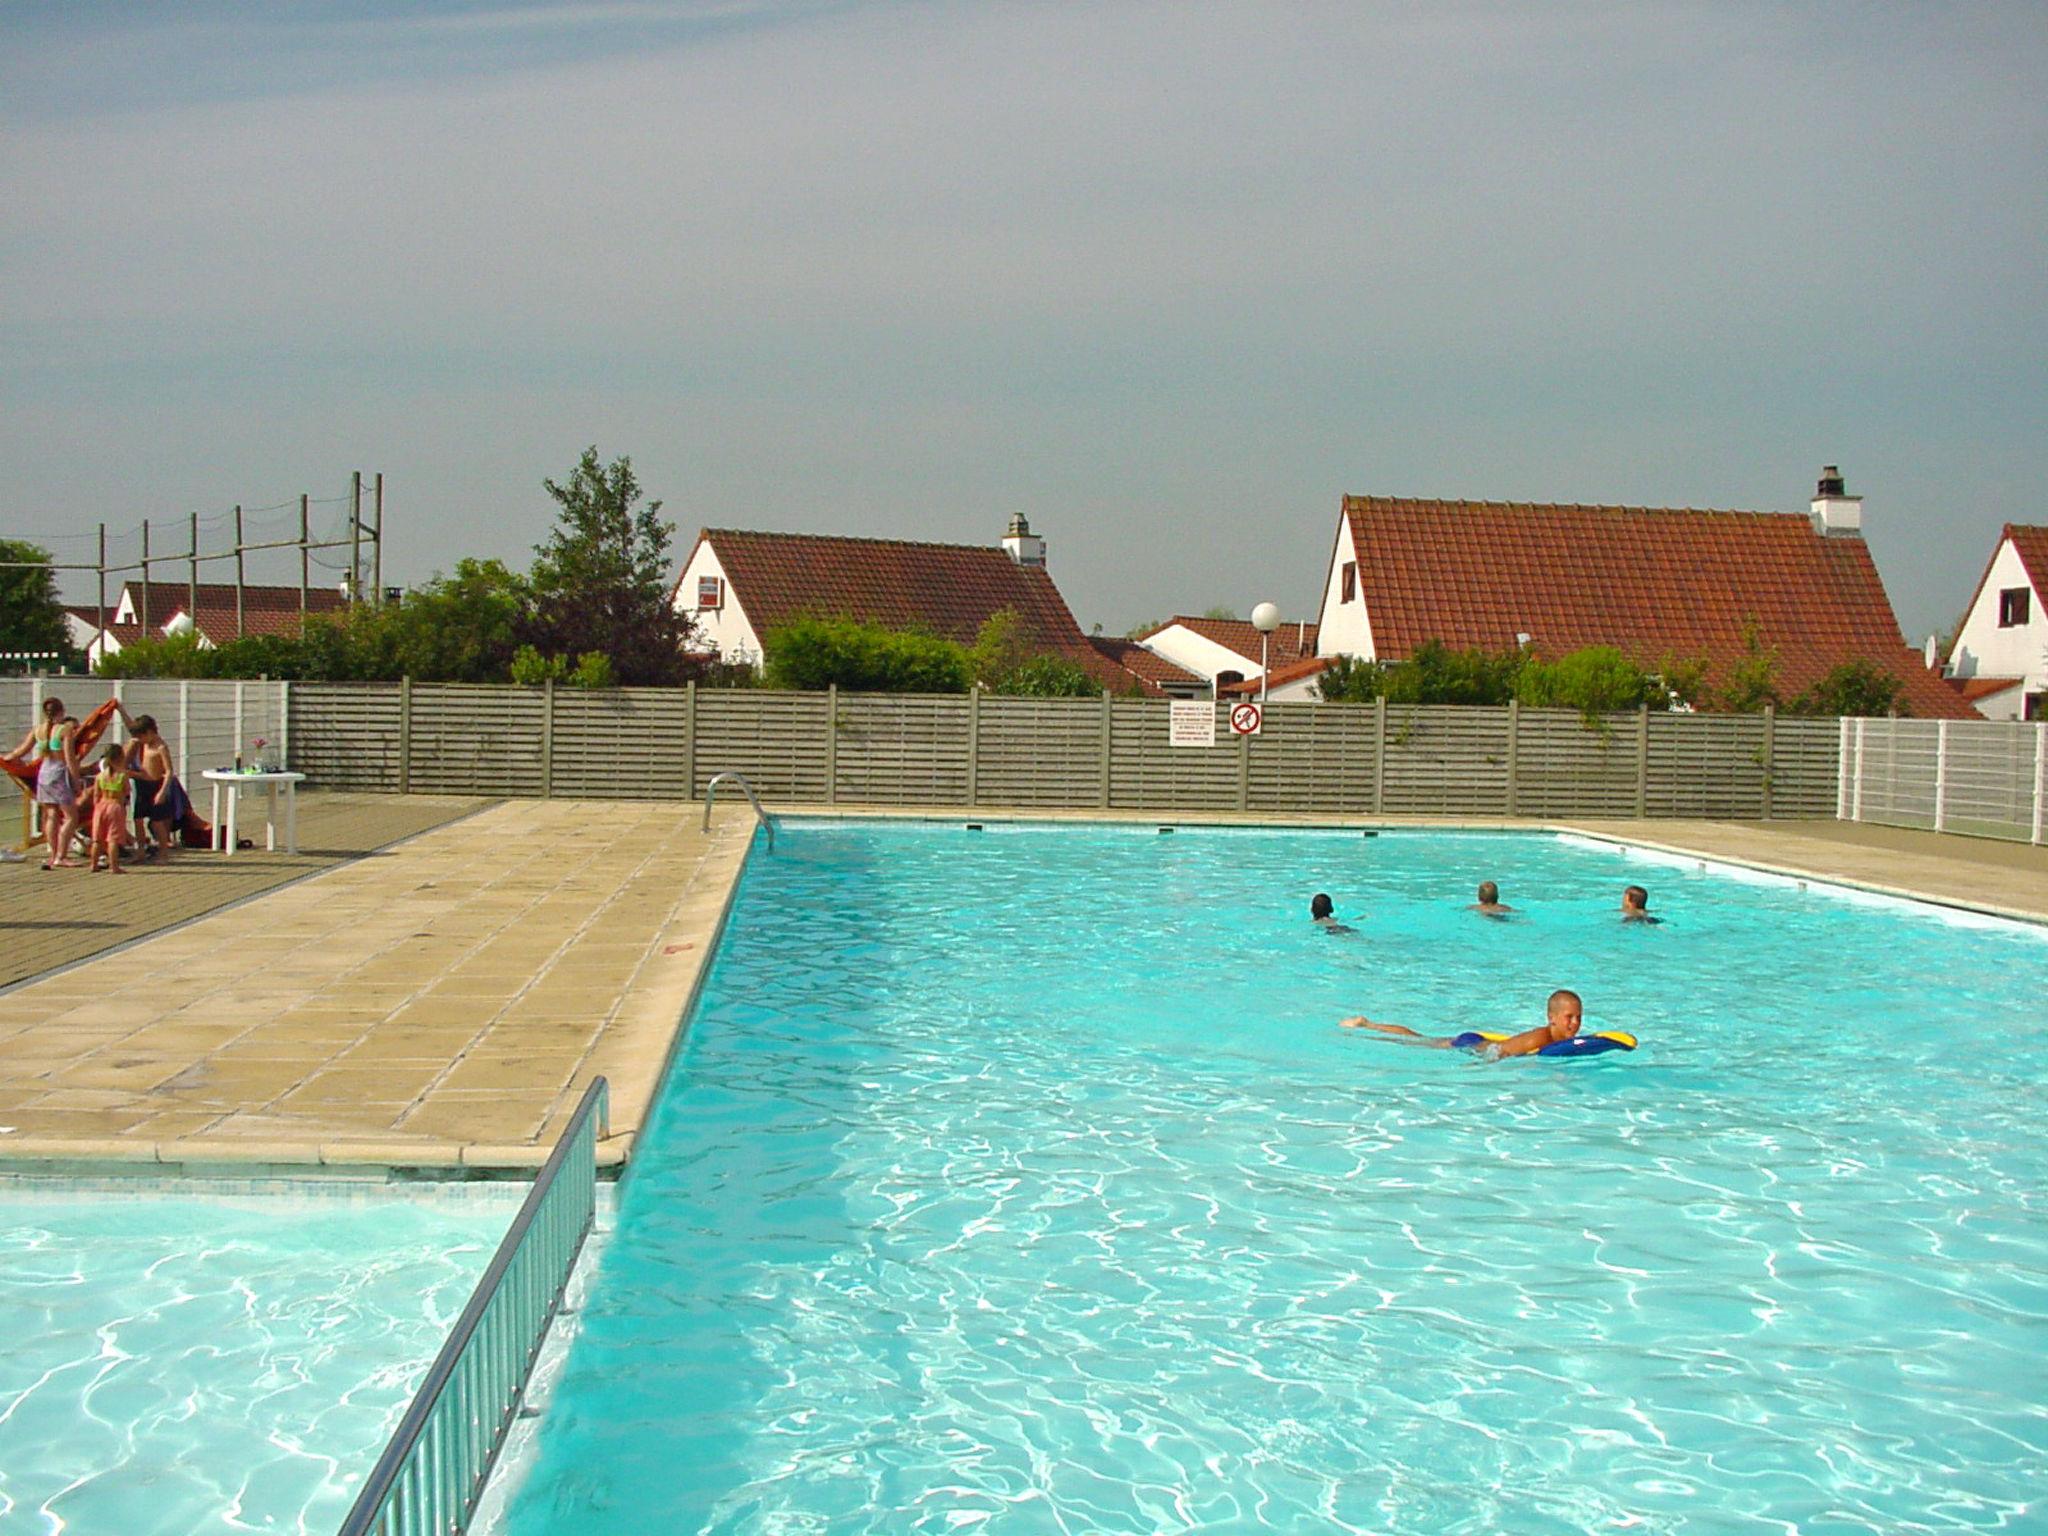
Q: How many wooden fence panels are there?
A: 12